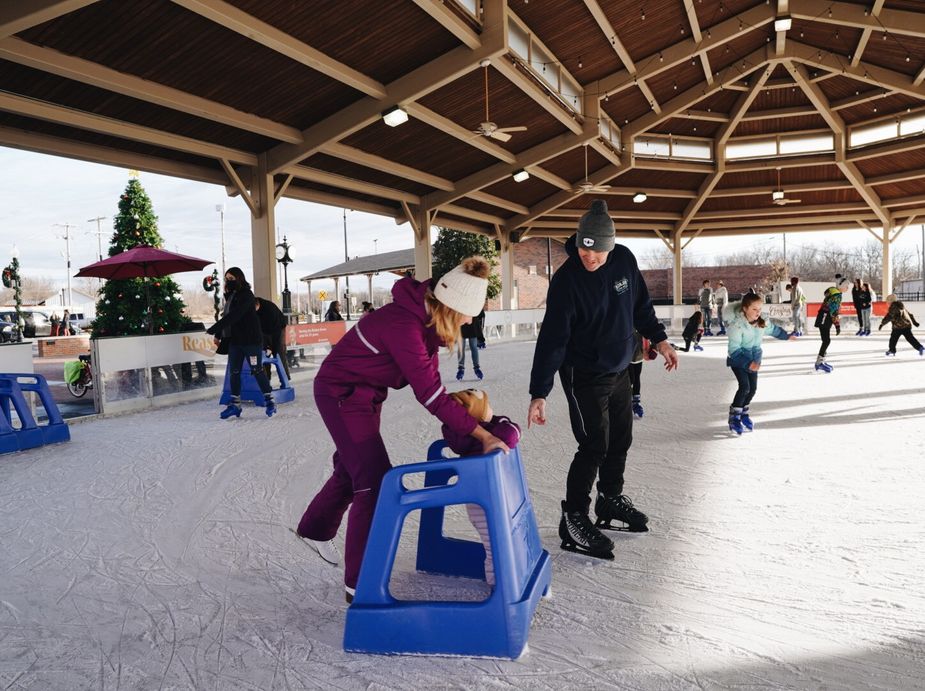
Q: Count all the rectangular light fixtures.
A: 5